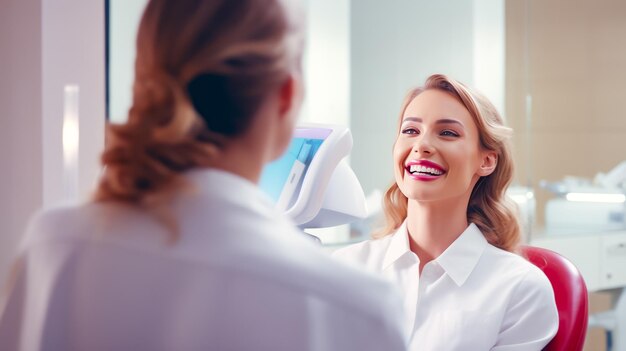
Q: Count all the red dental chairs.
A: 1